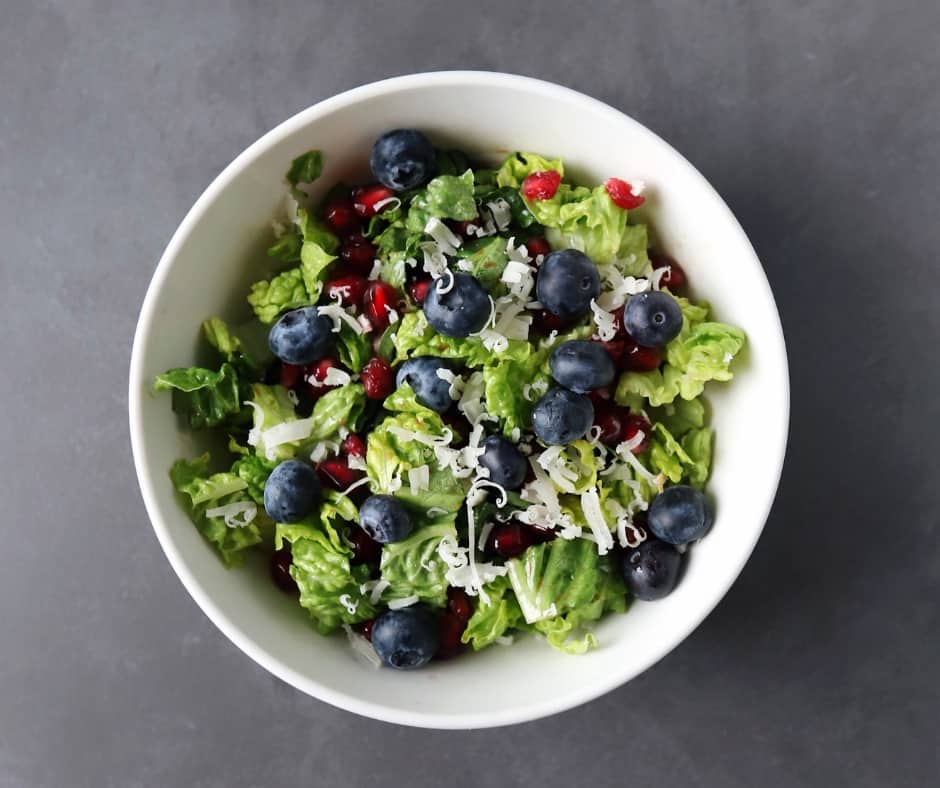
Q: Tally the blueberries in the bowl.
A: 14